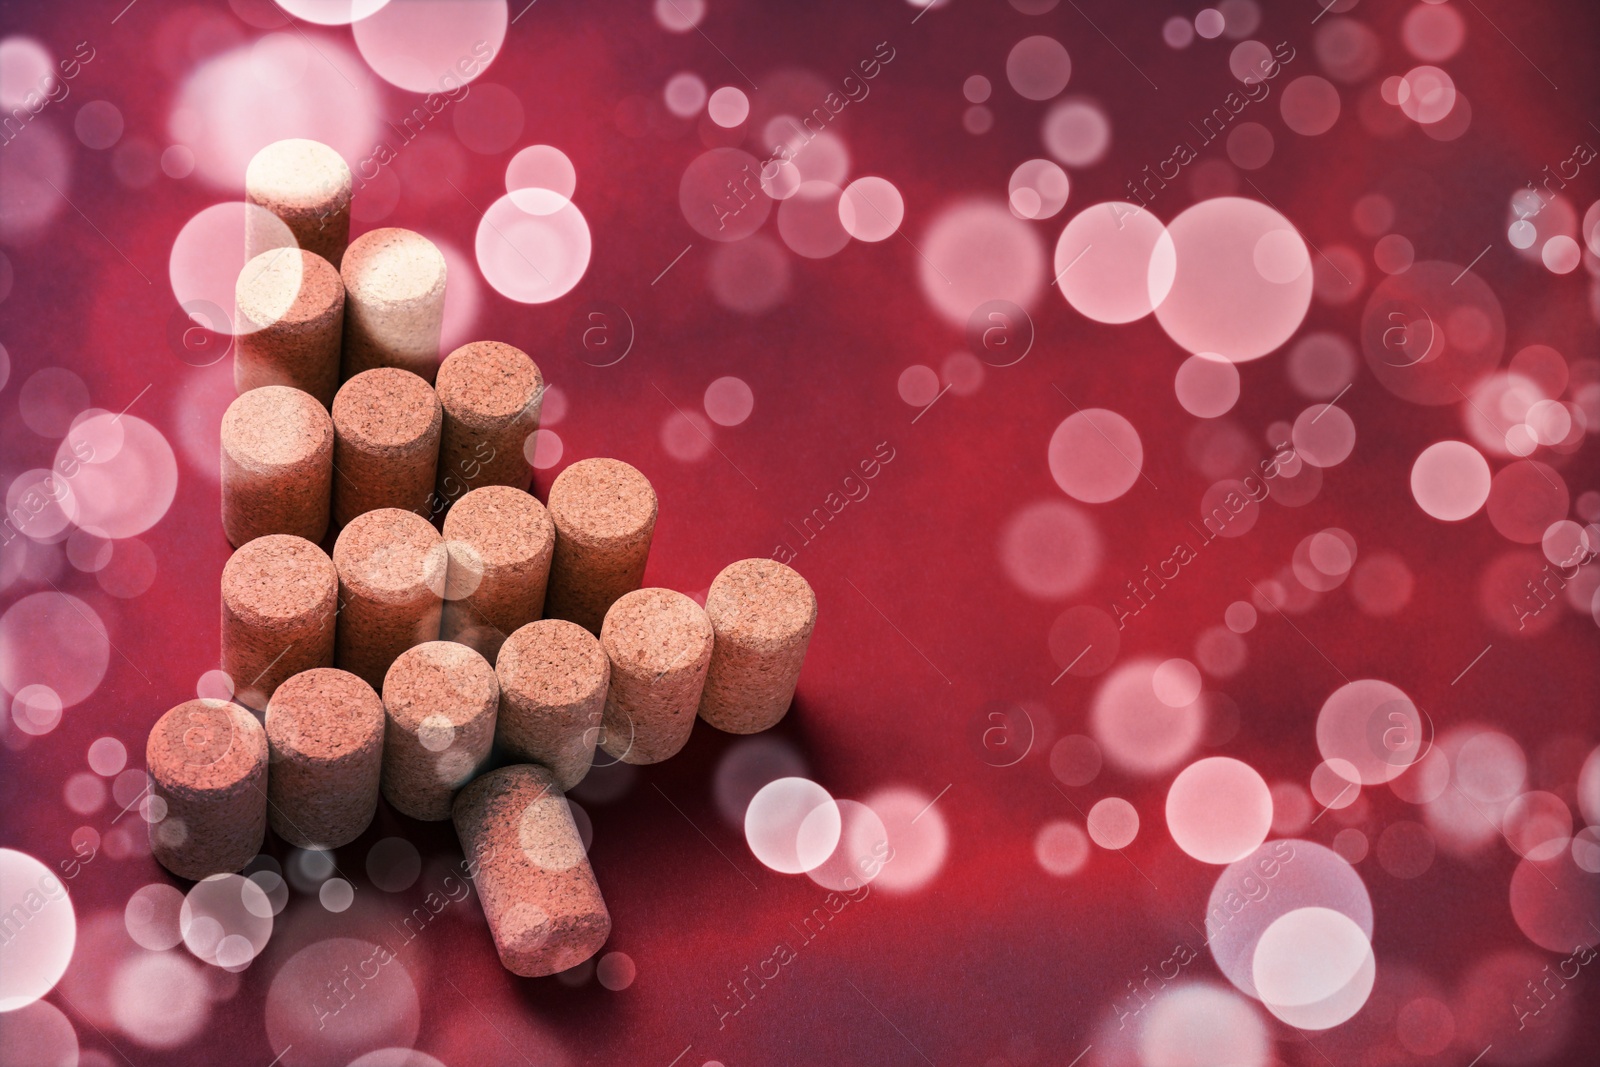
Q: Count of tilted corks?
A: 1